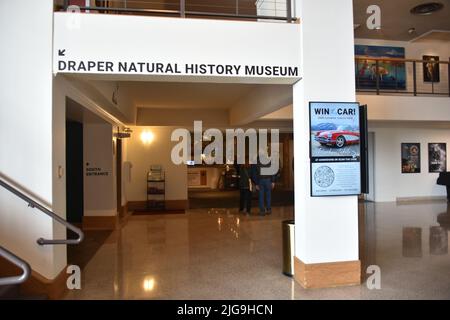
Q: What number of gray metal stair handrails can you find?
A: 2